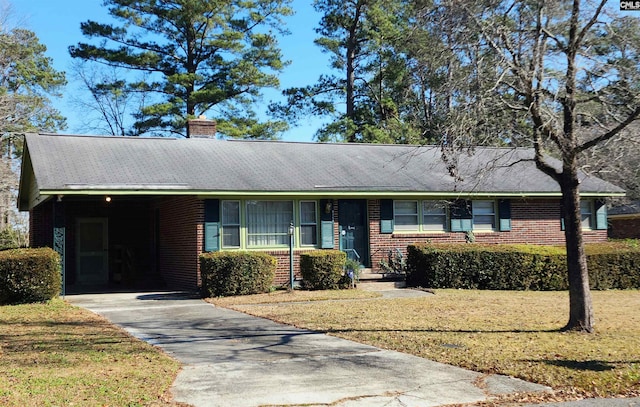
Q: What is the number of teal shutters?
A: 8